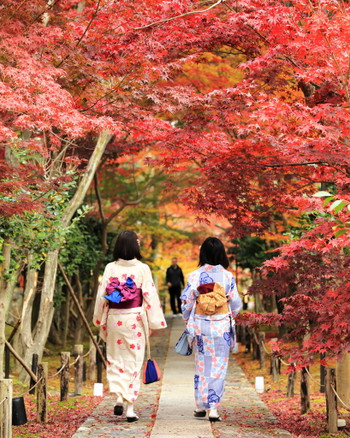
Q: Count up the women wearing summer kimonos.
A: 2